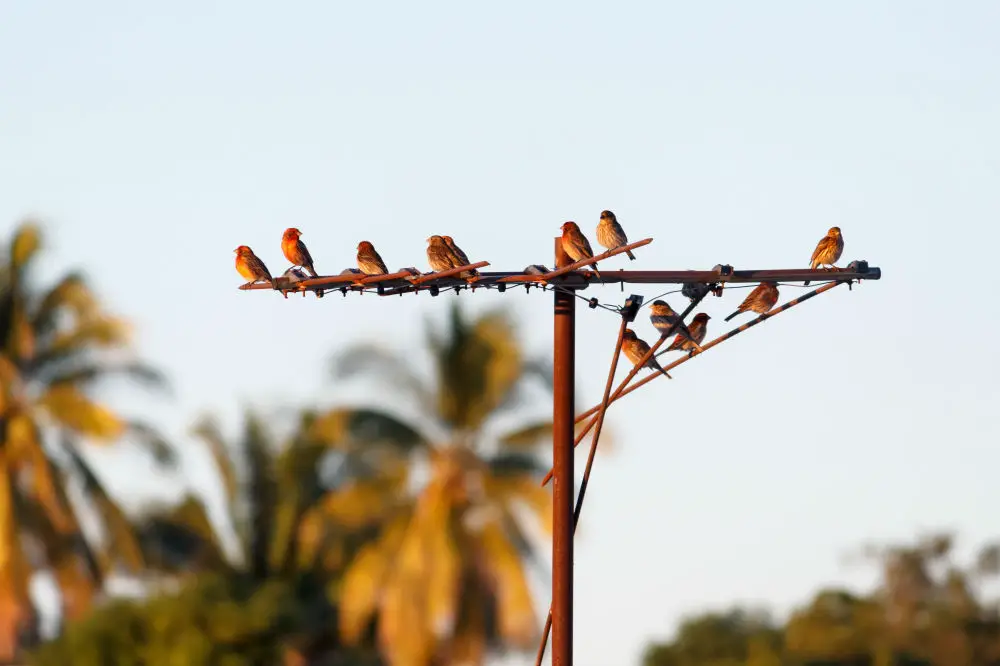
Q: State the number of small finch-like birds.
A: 12